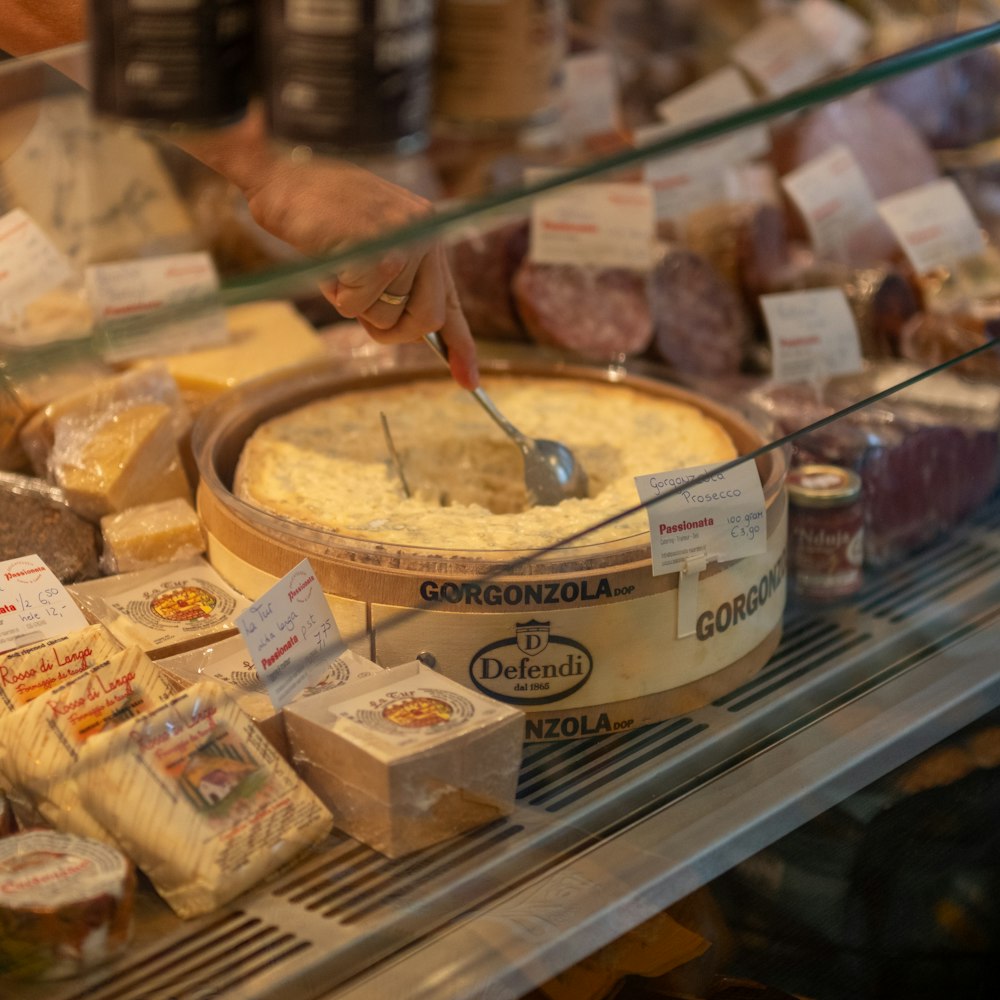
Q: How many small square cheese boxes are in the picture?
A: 3